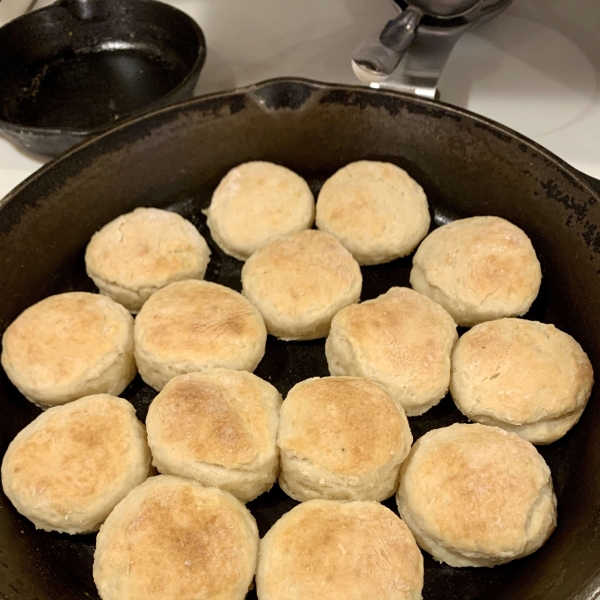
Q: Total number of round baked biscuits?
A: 15